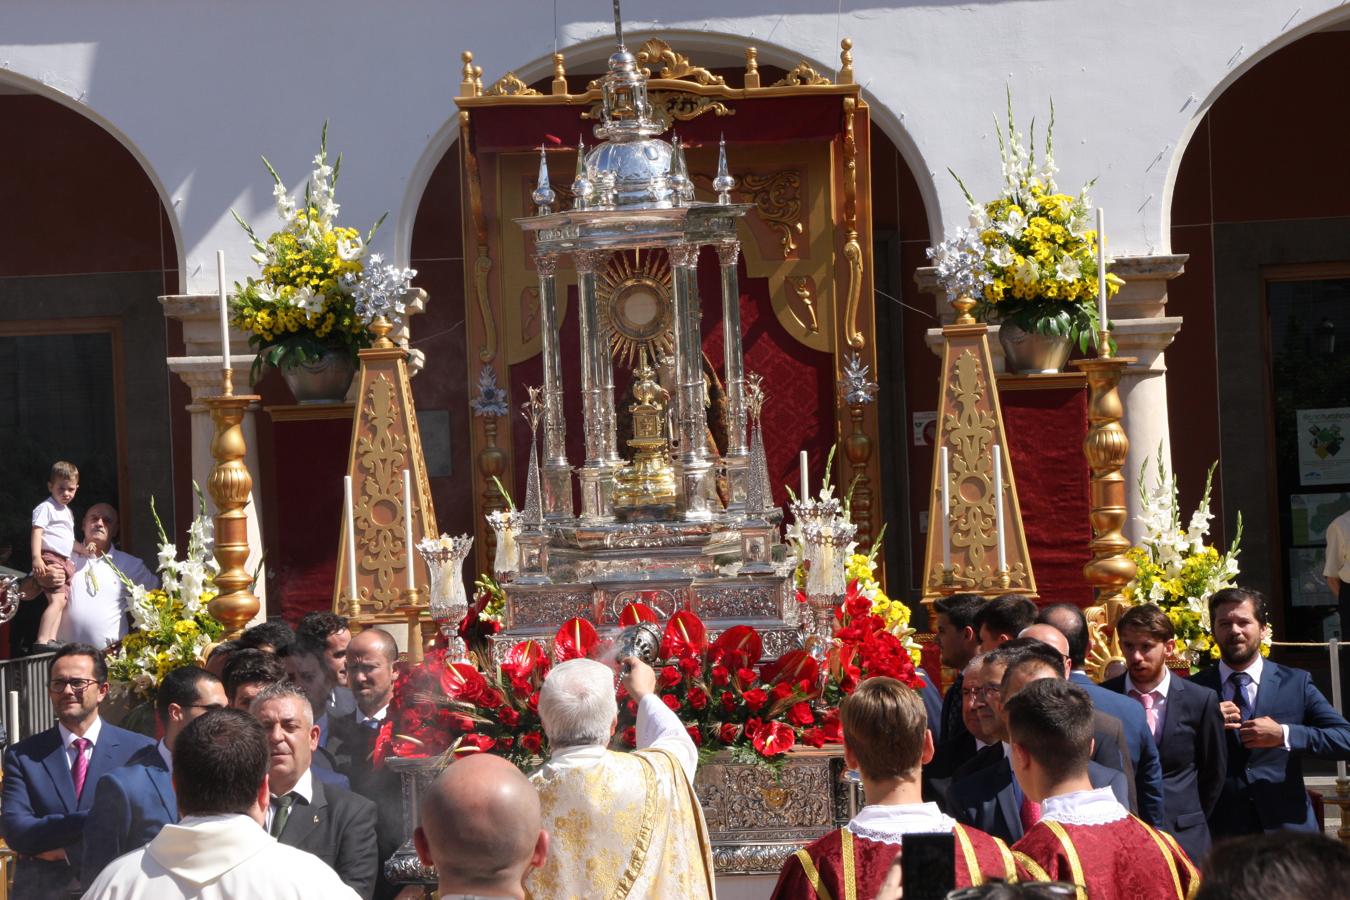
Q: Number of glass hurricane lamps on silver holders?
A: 4